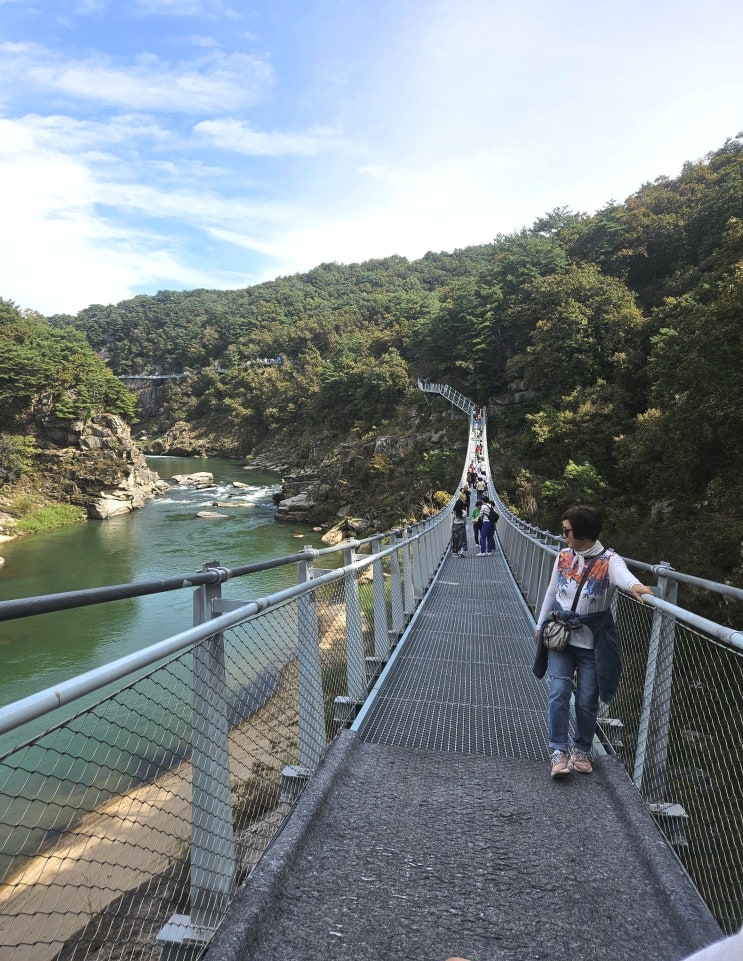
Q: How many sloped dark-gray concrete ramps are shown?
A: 1